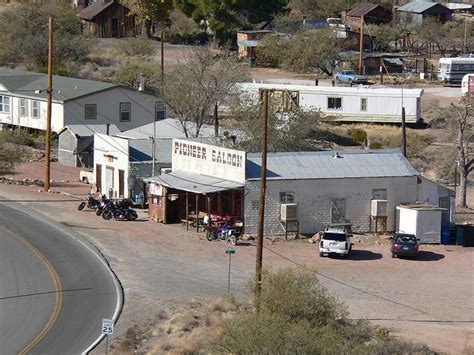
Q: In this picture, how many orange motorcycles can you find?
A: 0